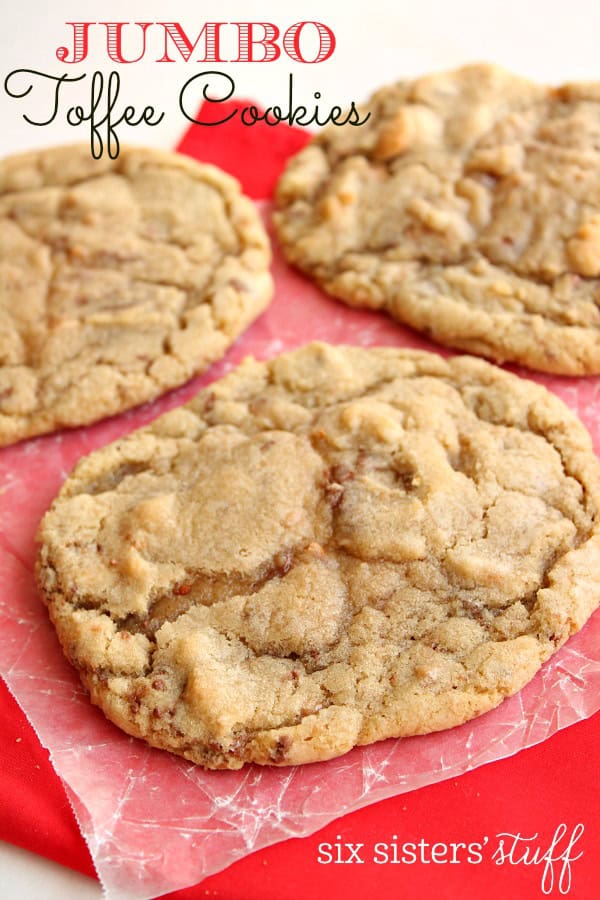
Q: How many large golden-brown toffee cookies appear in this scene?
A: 3